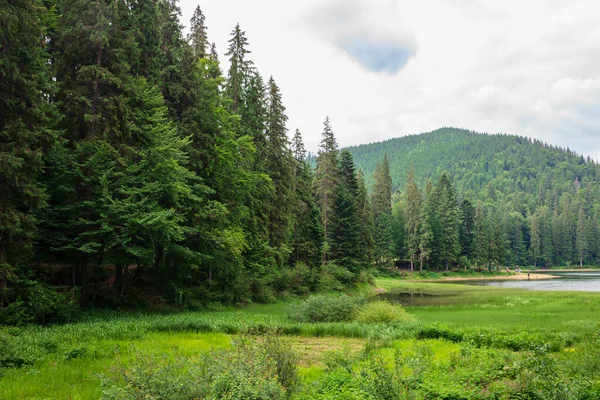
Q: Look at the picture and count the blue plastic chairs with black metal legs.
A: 0